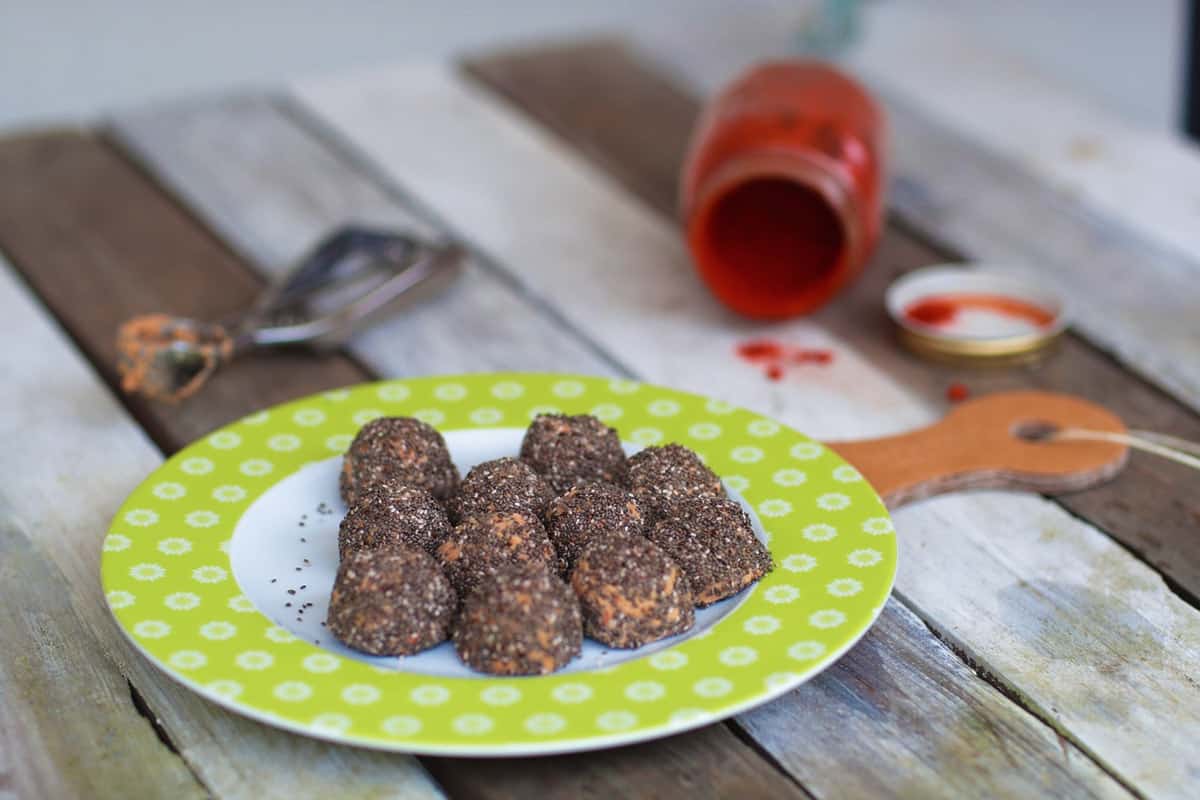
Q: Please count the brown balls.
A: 11